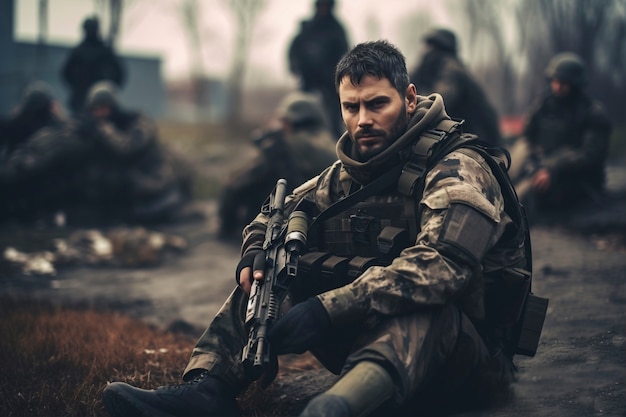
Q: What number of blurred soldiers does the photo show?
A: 7